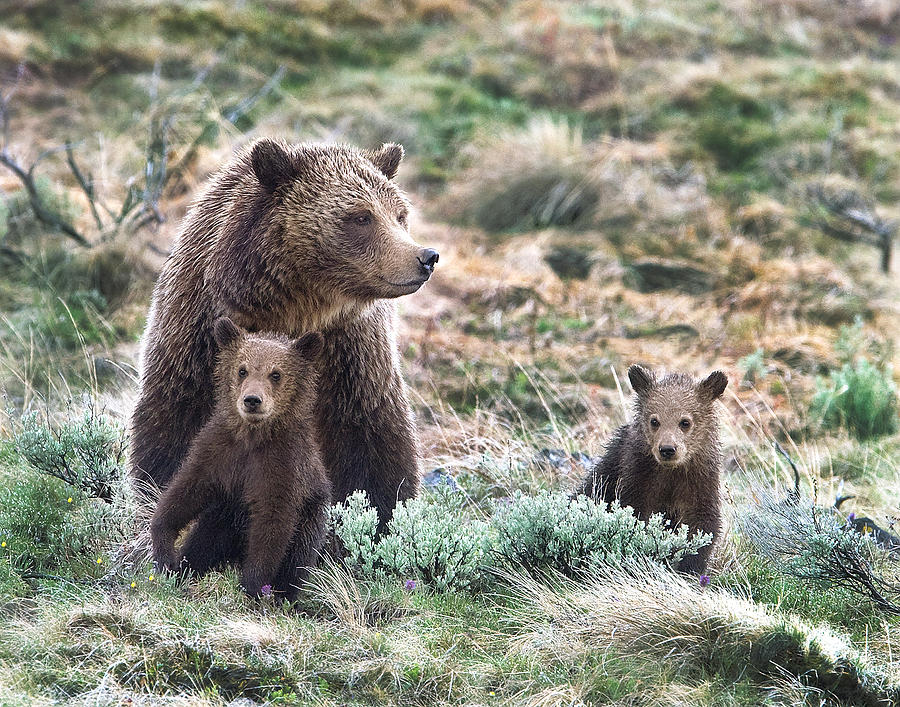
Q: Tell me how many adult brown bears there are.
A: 1